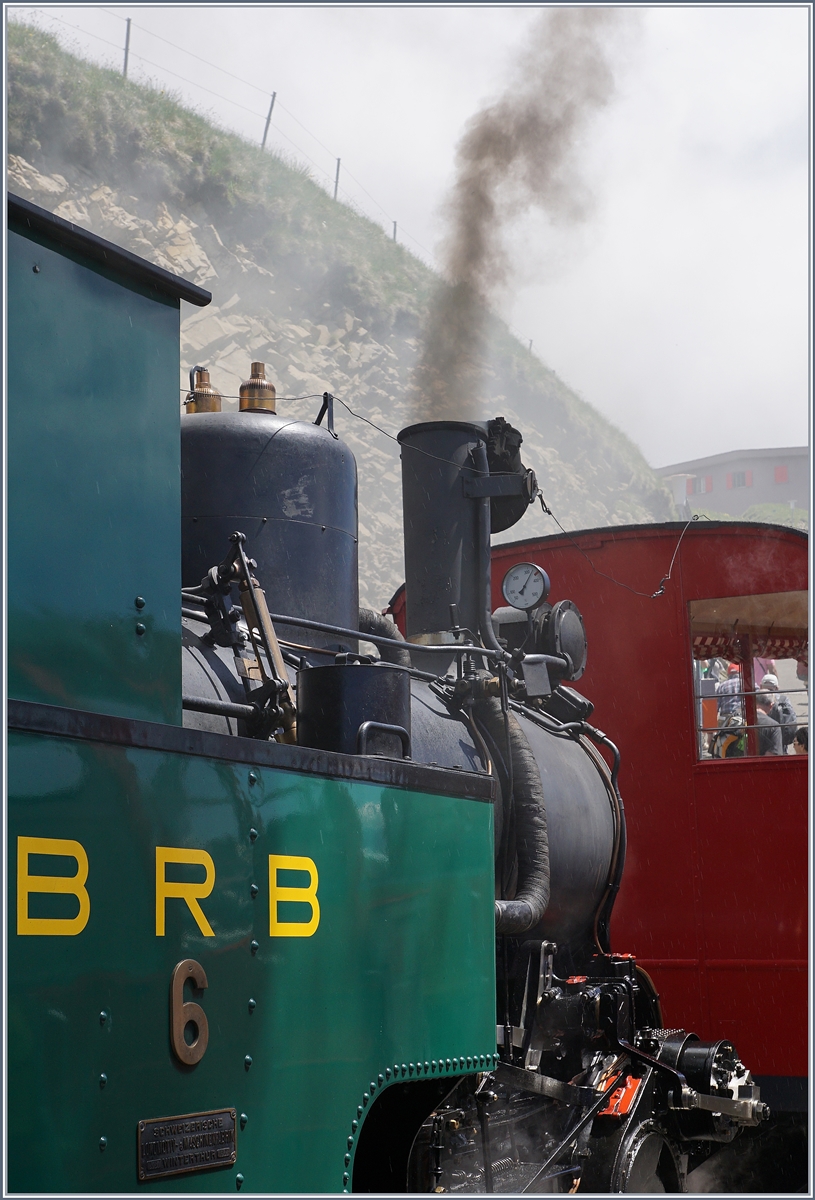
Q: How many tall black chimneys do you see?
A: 1